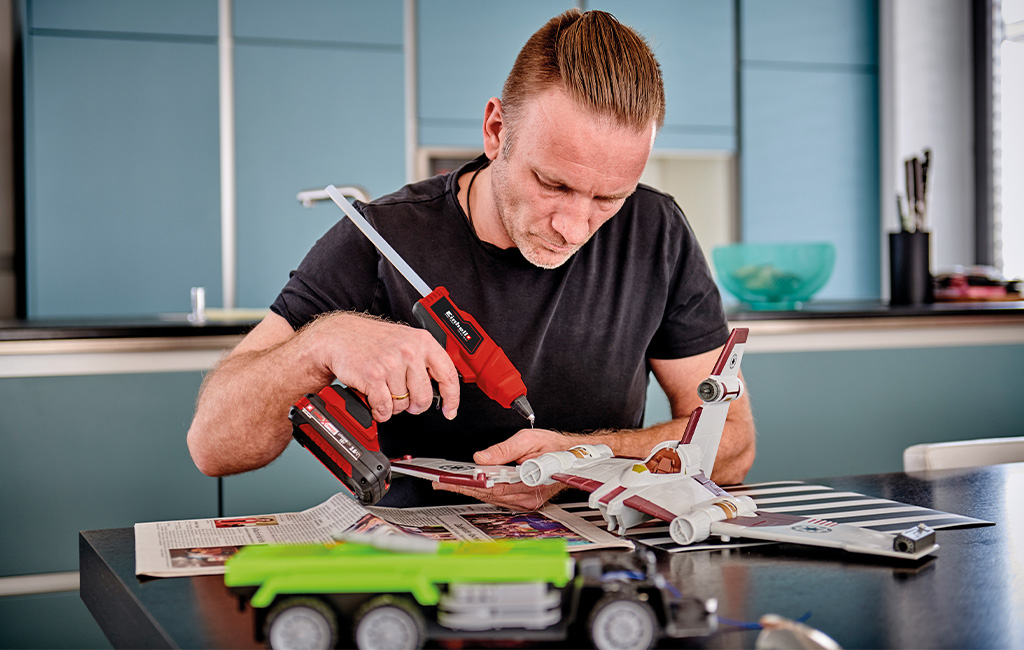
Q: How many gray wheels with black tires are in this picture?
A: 3